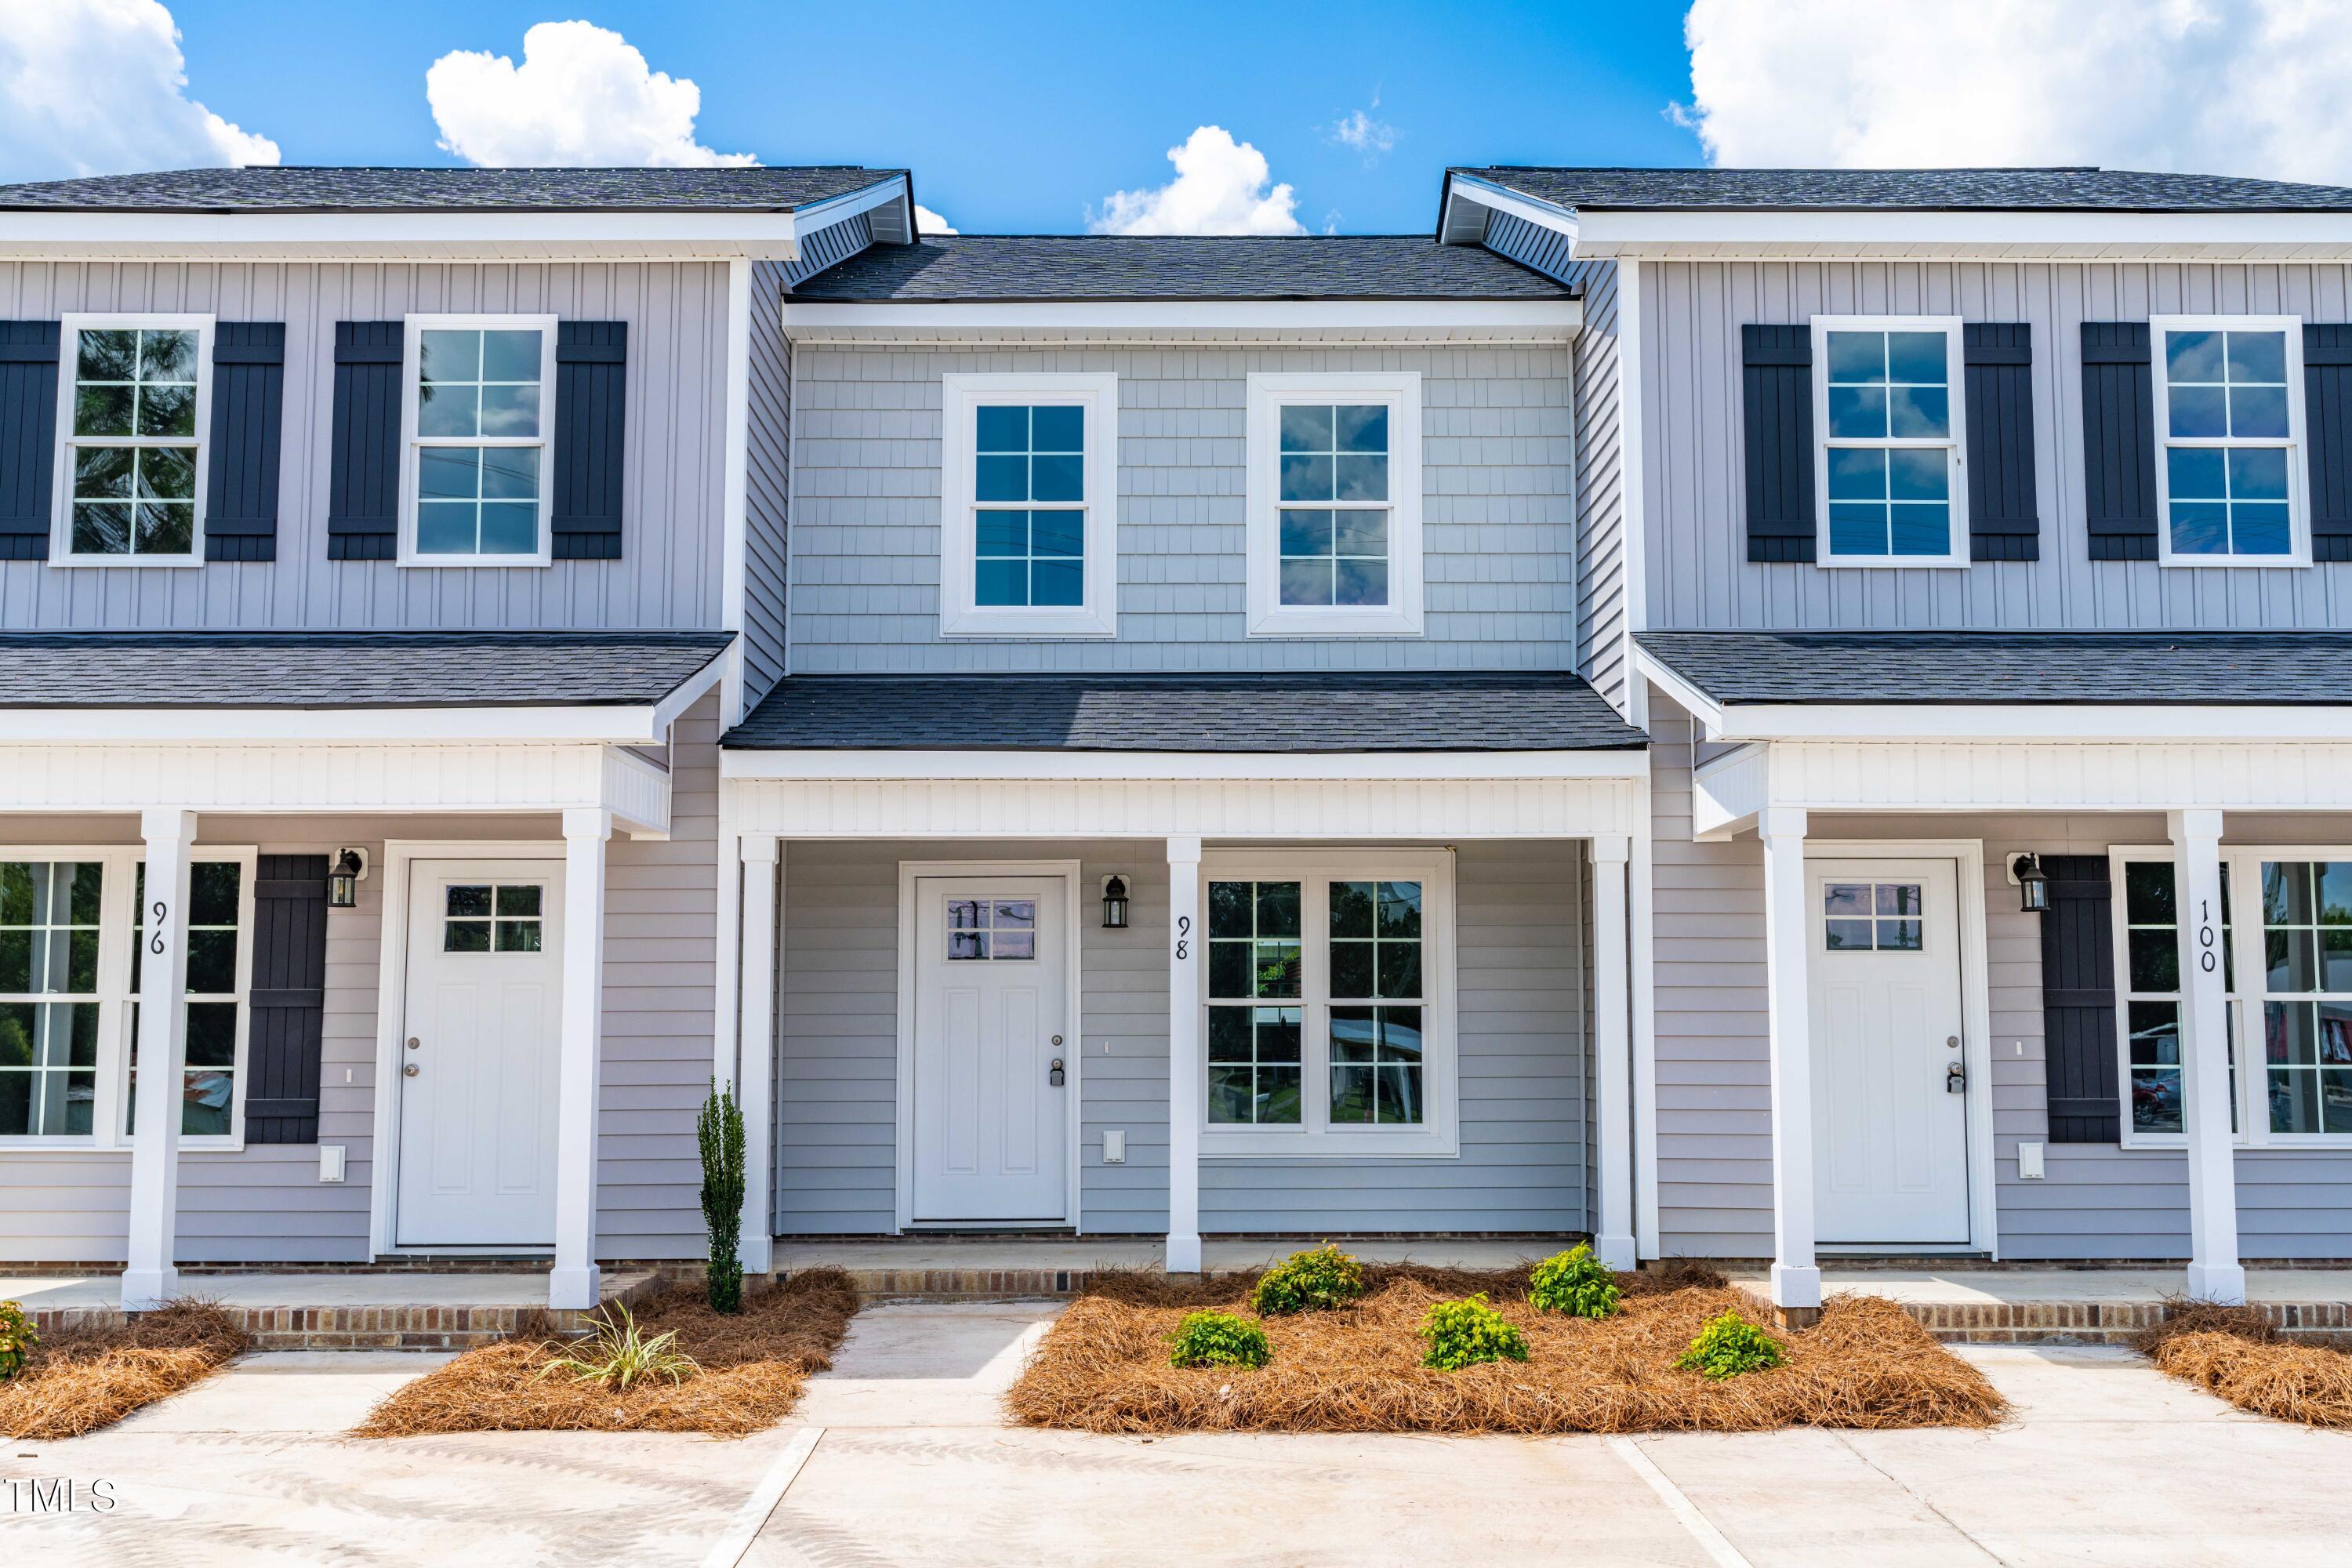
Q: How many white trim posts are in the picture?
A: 7